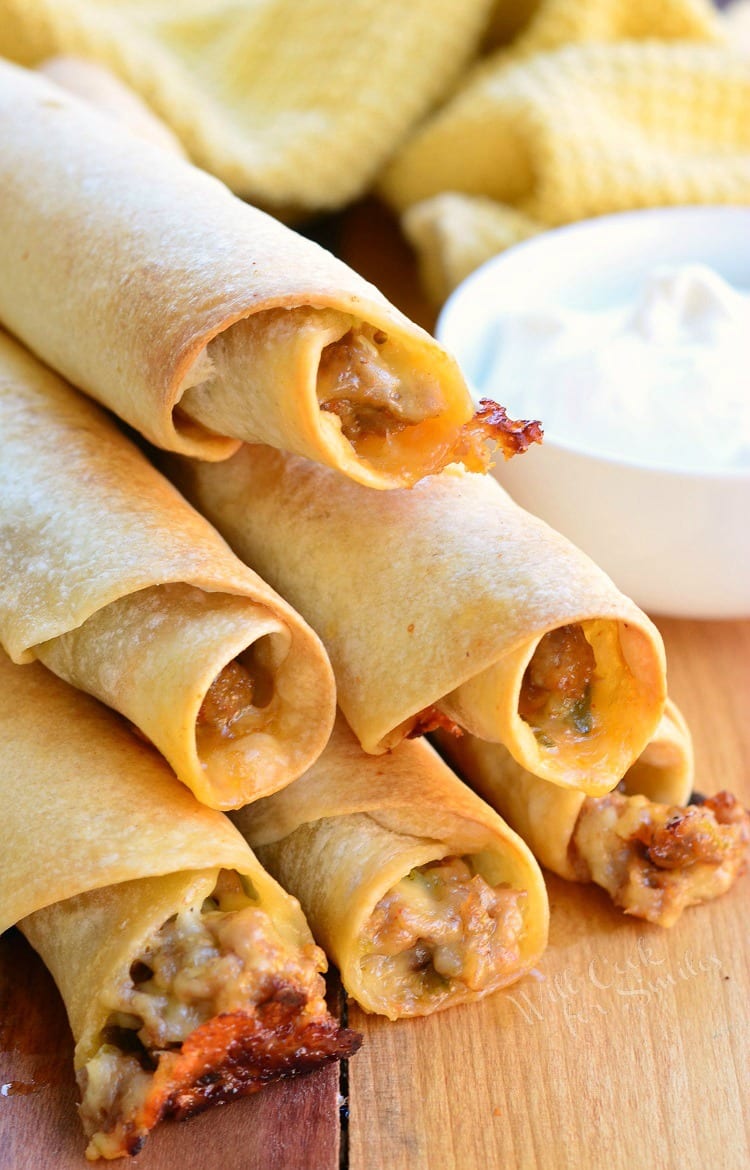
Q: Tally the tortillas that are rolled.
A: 6